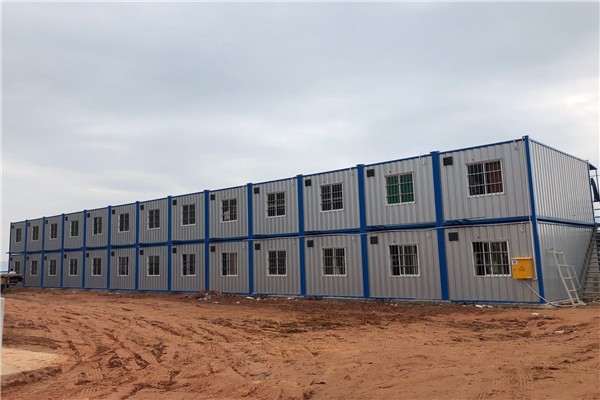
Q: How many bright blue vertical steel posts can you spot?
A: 14